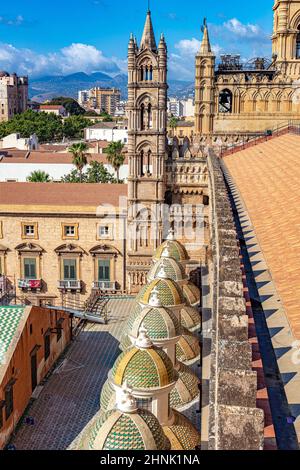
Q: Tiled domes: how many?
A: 11